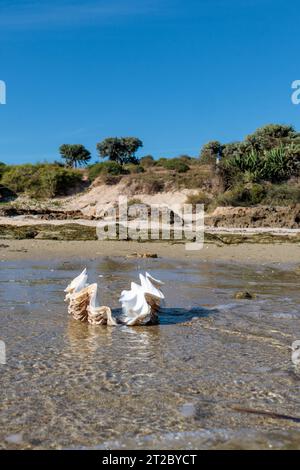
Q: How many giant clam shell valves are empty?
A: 2